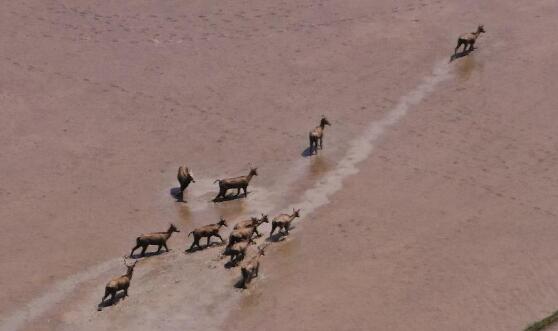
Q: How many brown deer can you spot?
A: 12